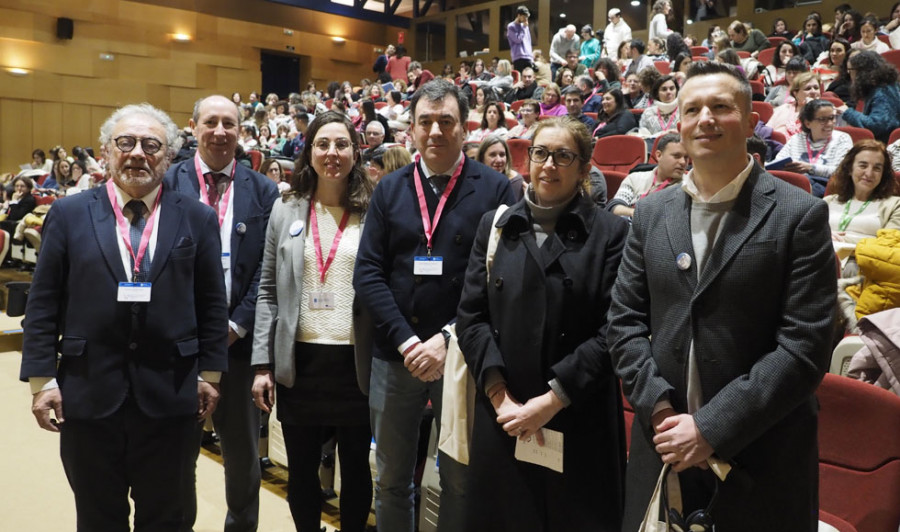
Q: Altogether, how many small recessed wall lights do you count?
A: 3